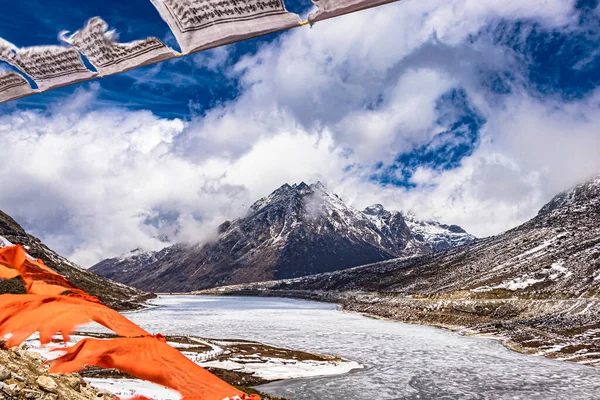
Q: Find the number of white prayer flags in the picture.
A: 5